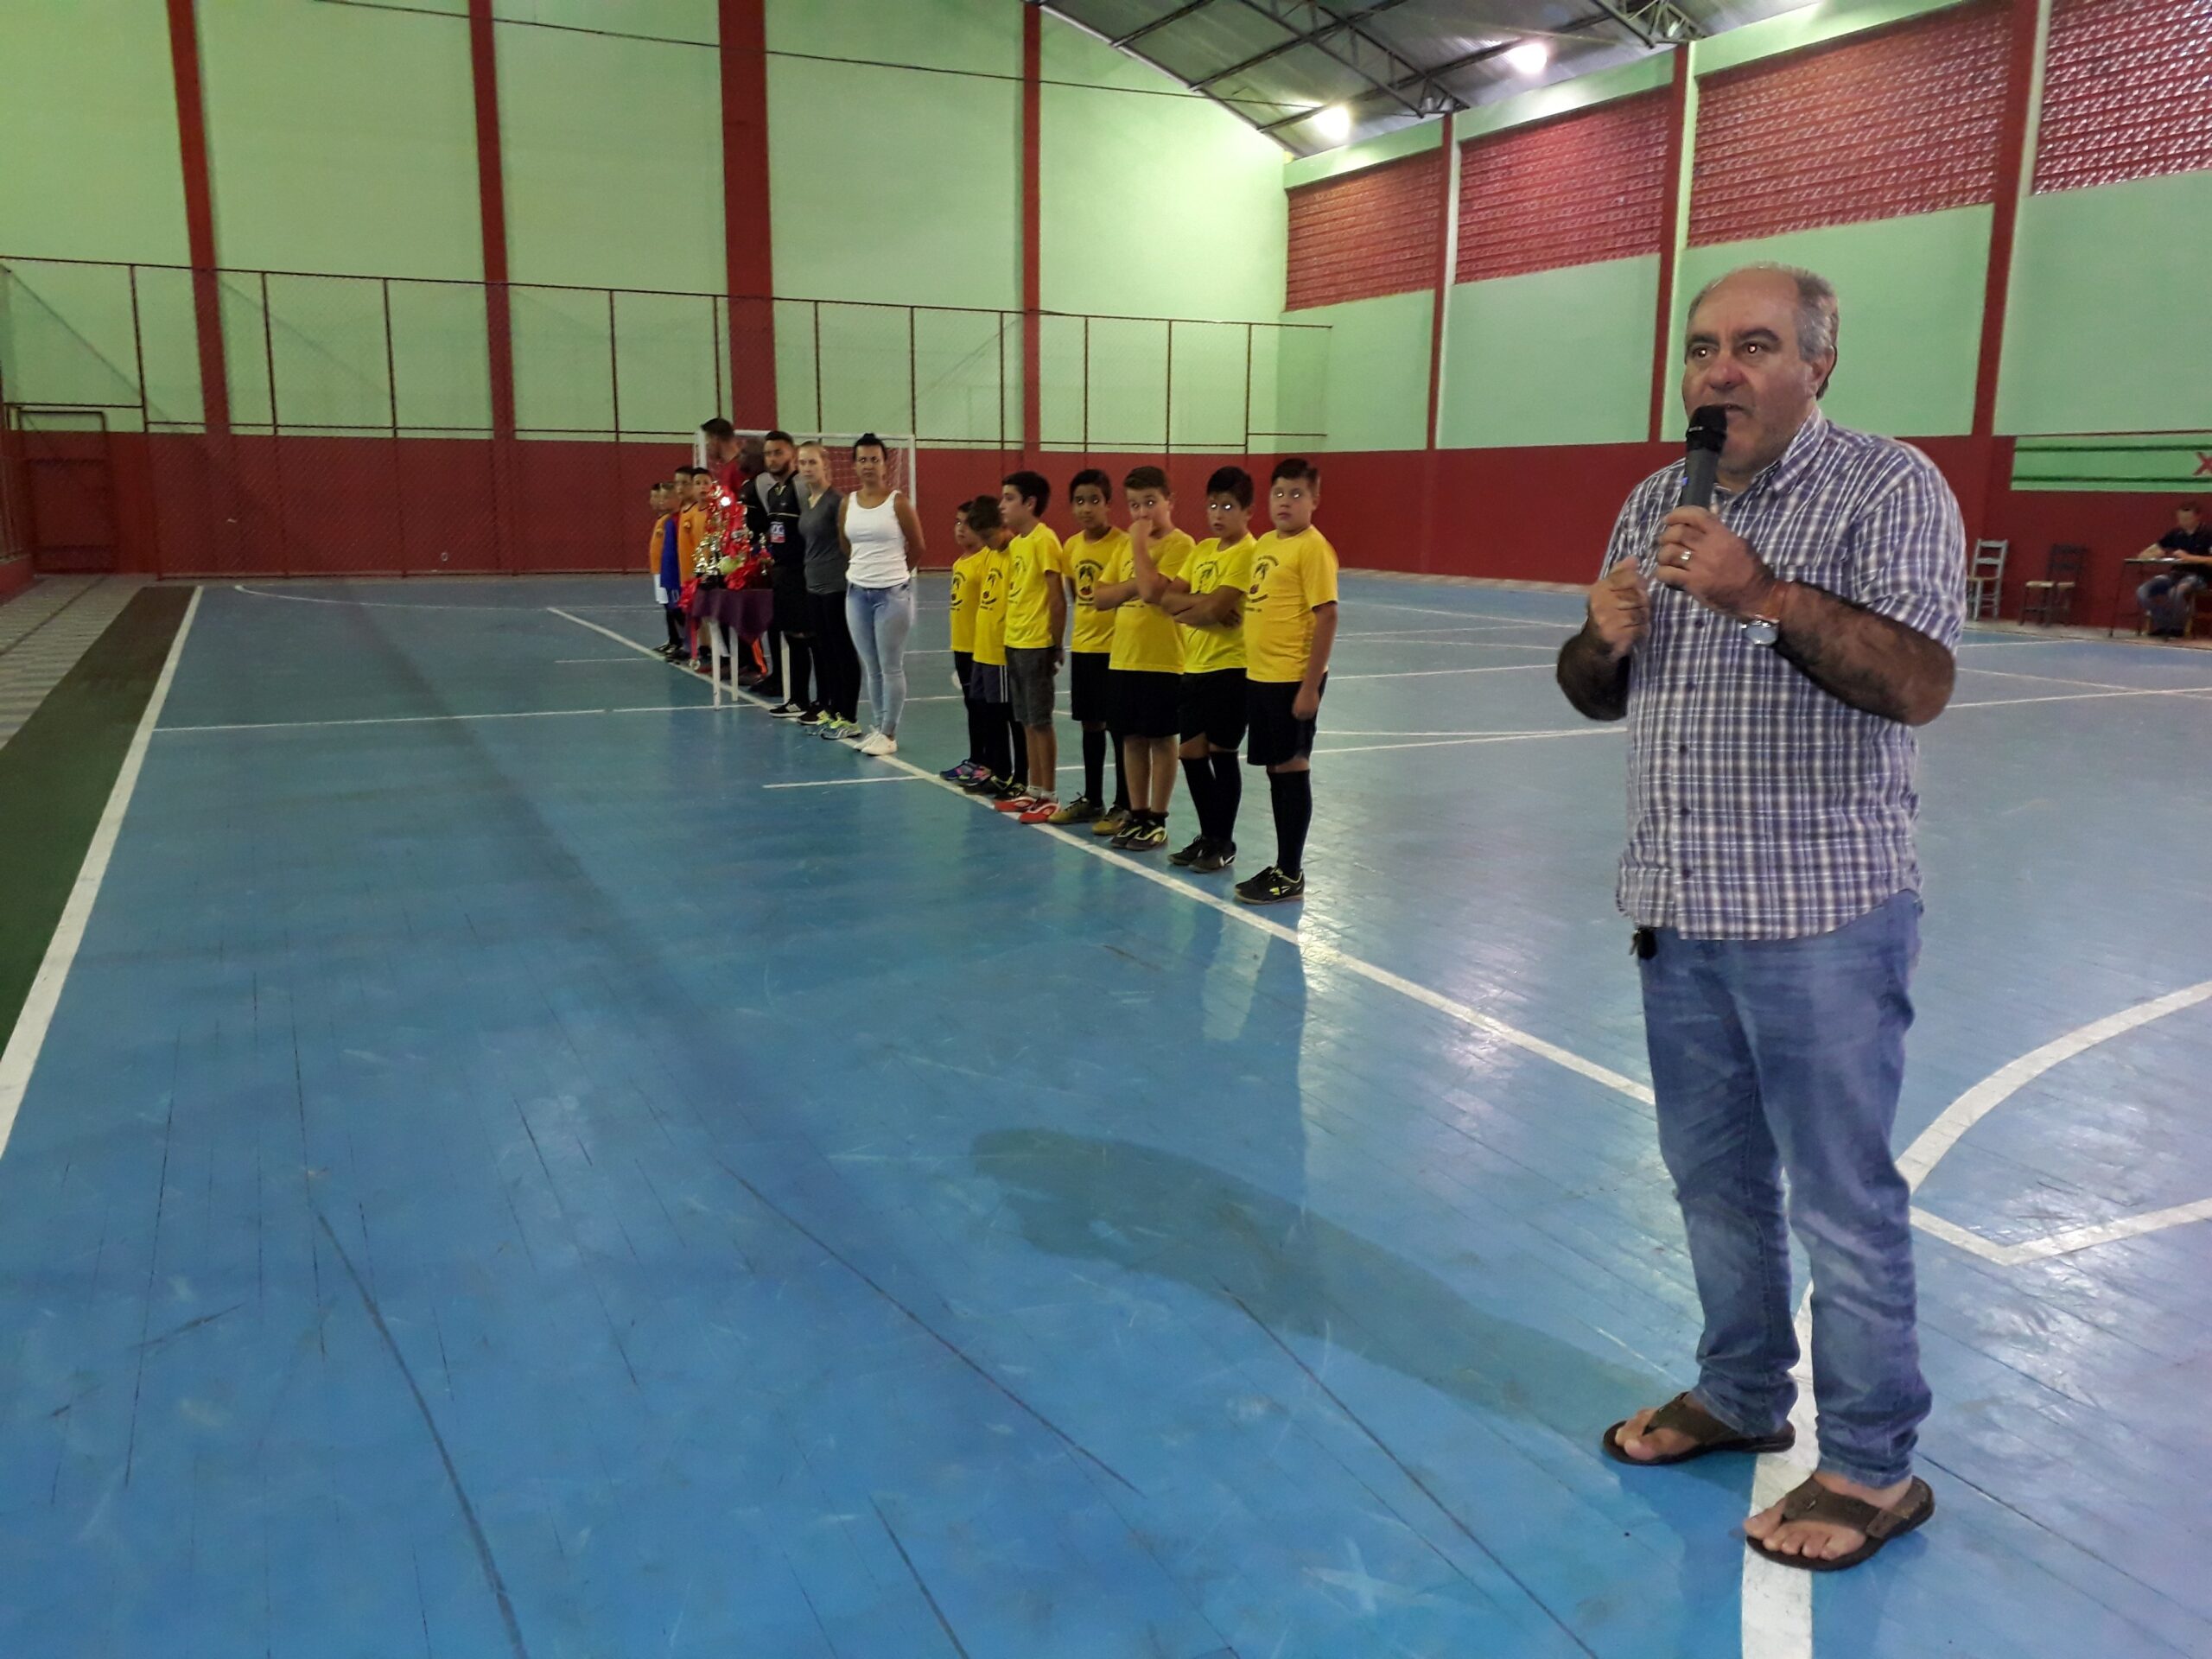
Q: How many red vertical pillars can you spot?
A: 7